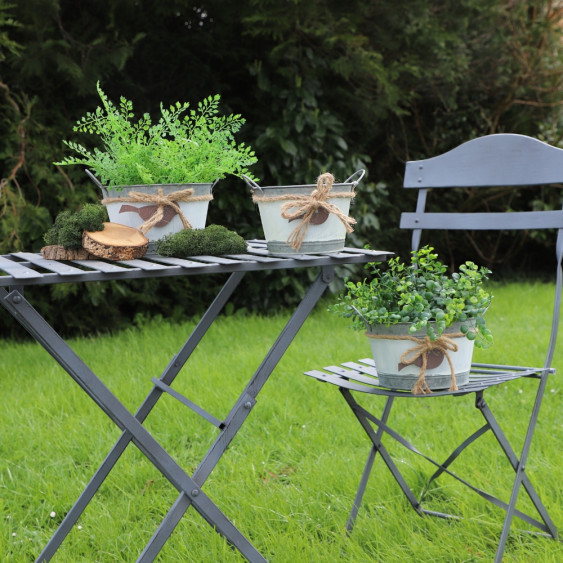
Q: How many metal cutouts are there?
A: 3